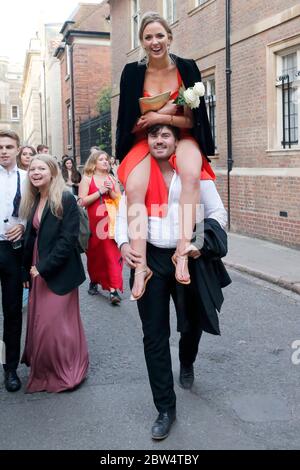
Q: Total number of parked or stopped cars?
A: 0